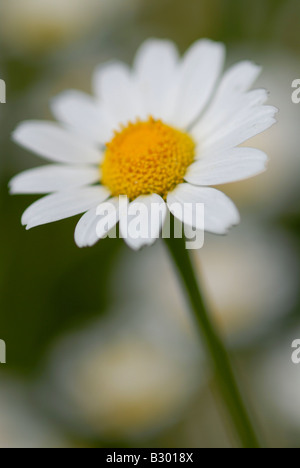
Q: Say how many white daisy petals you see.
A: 13